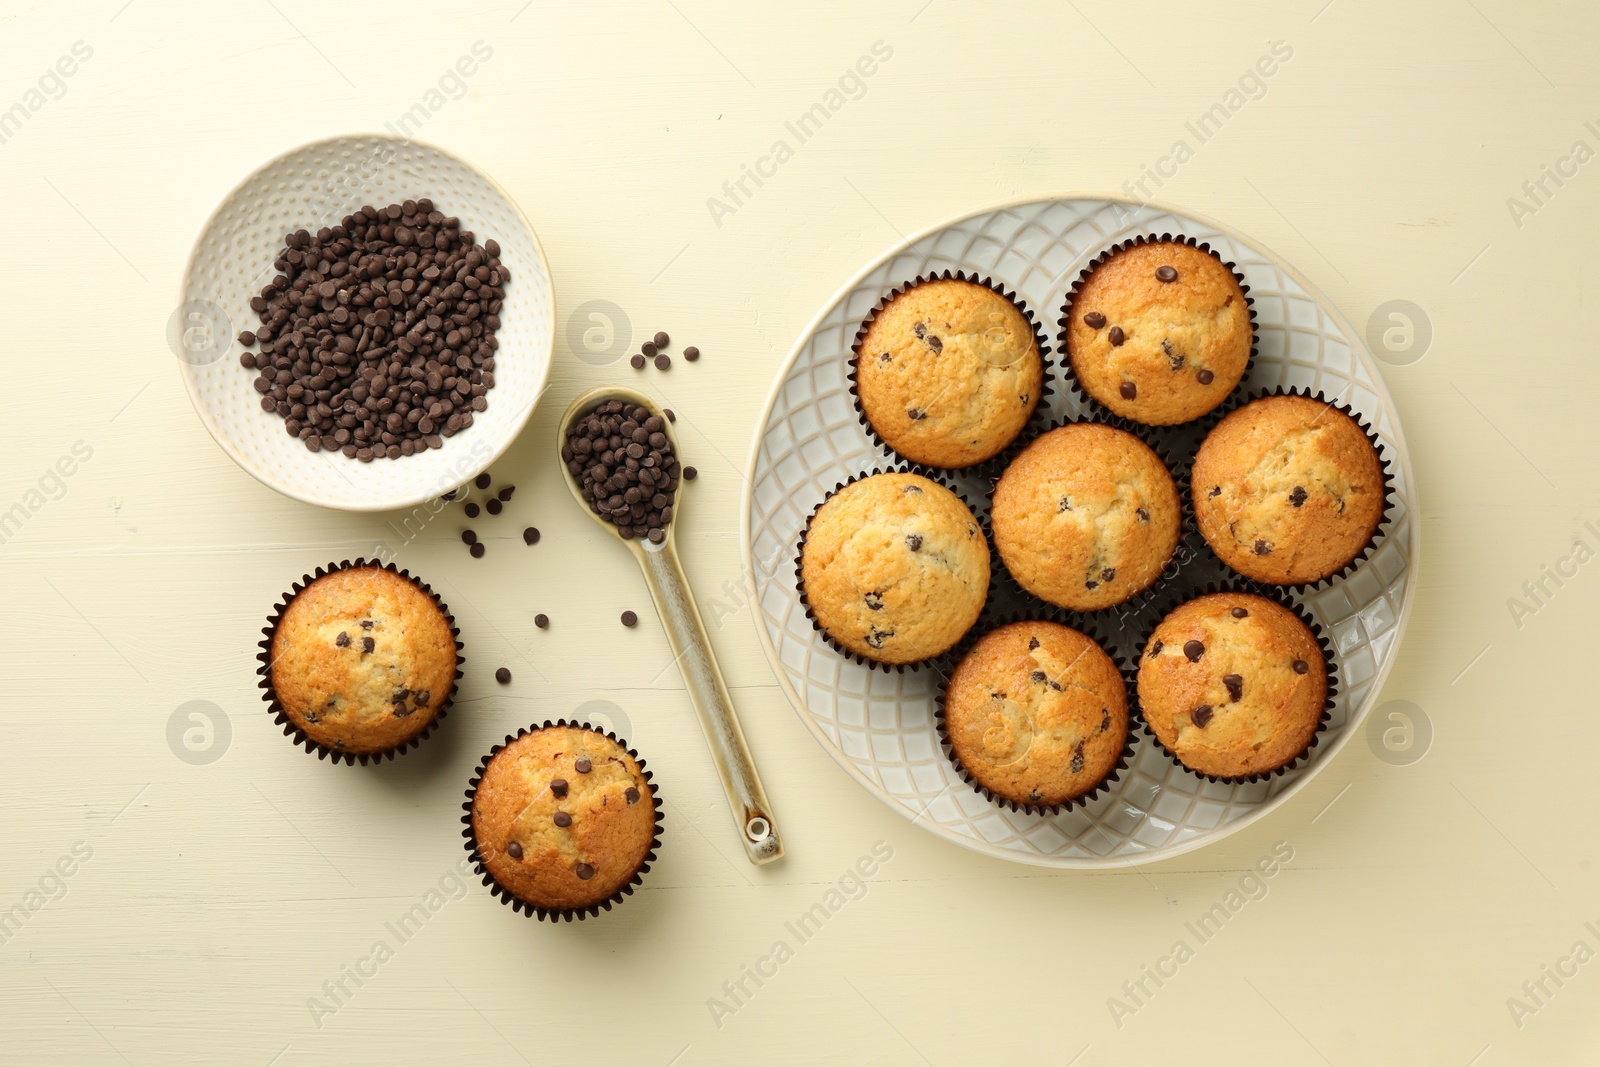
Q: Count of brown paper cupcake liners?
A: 9